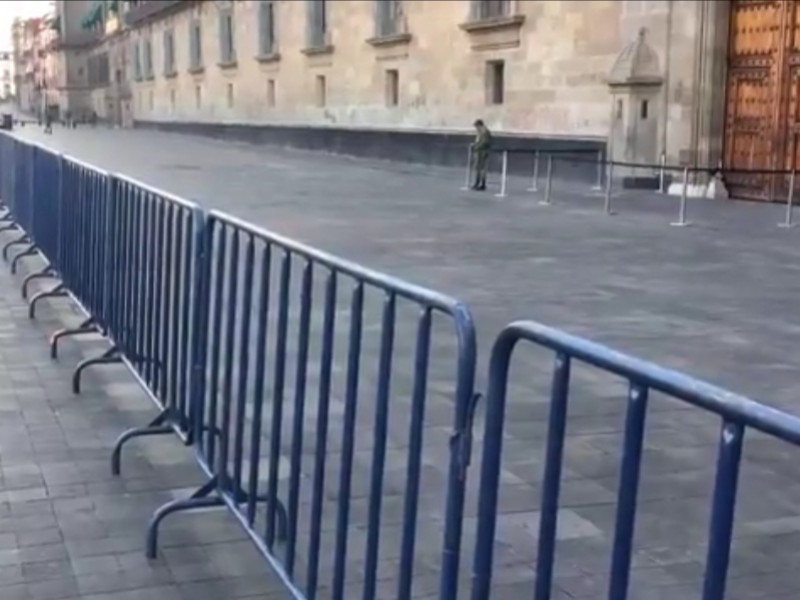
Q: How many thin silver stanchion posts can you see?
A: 9